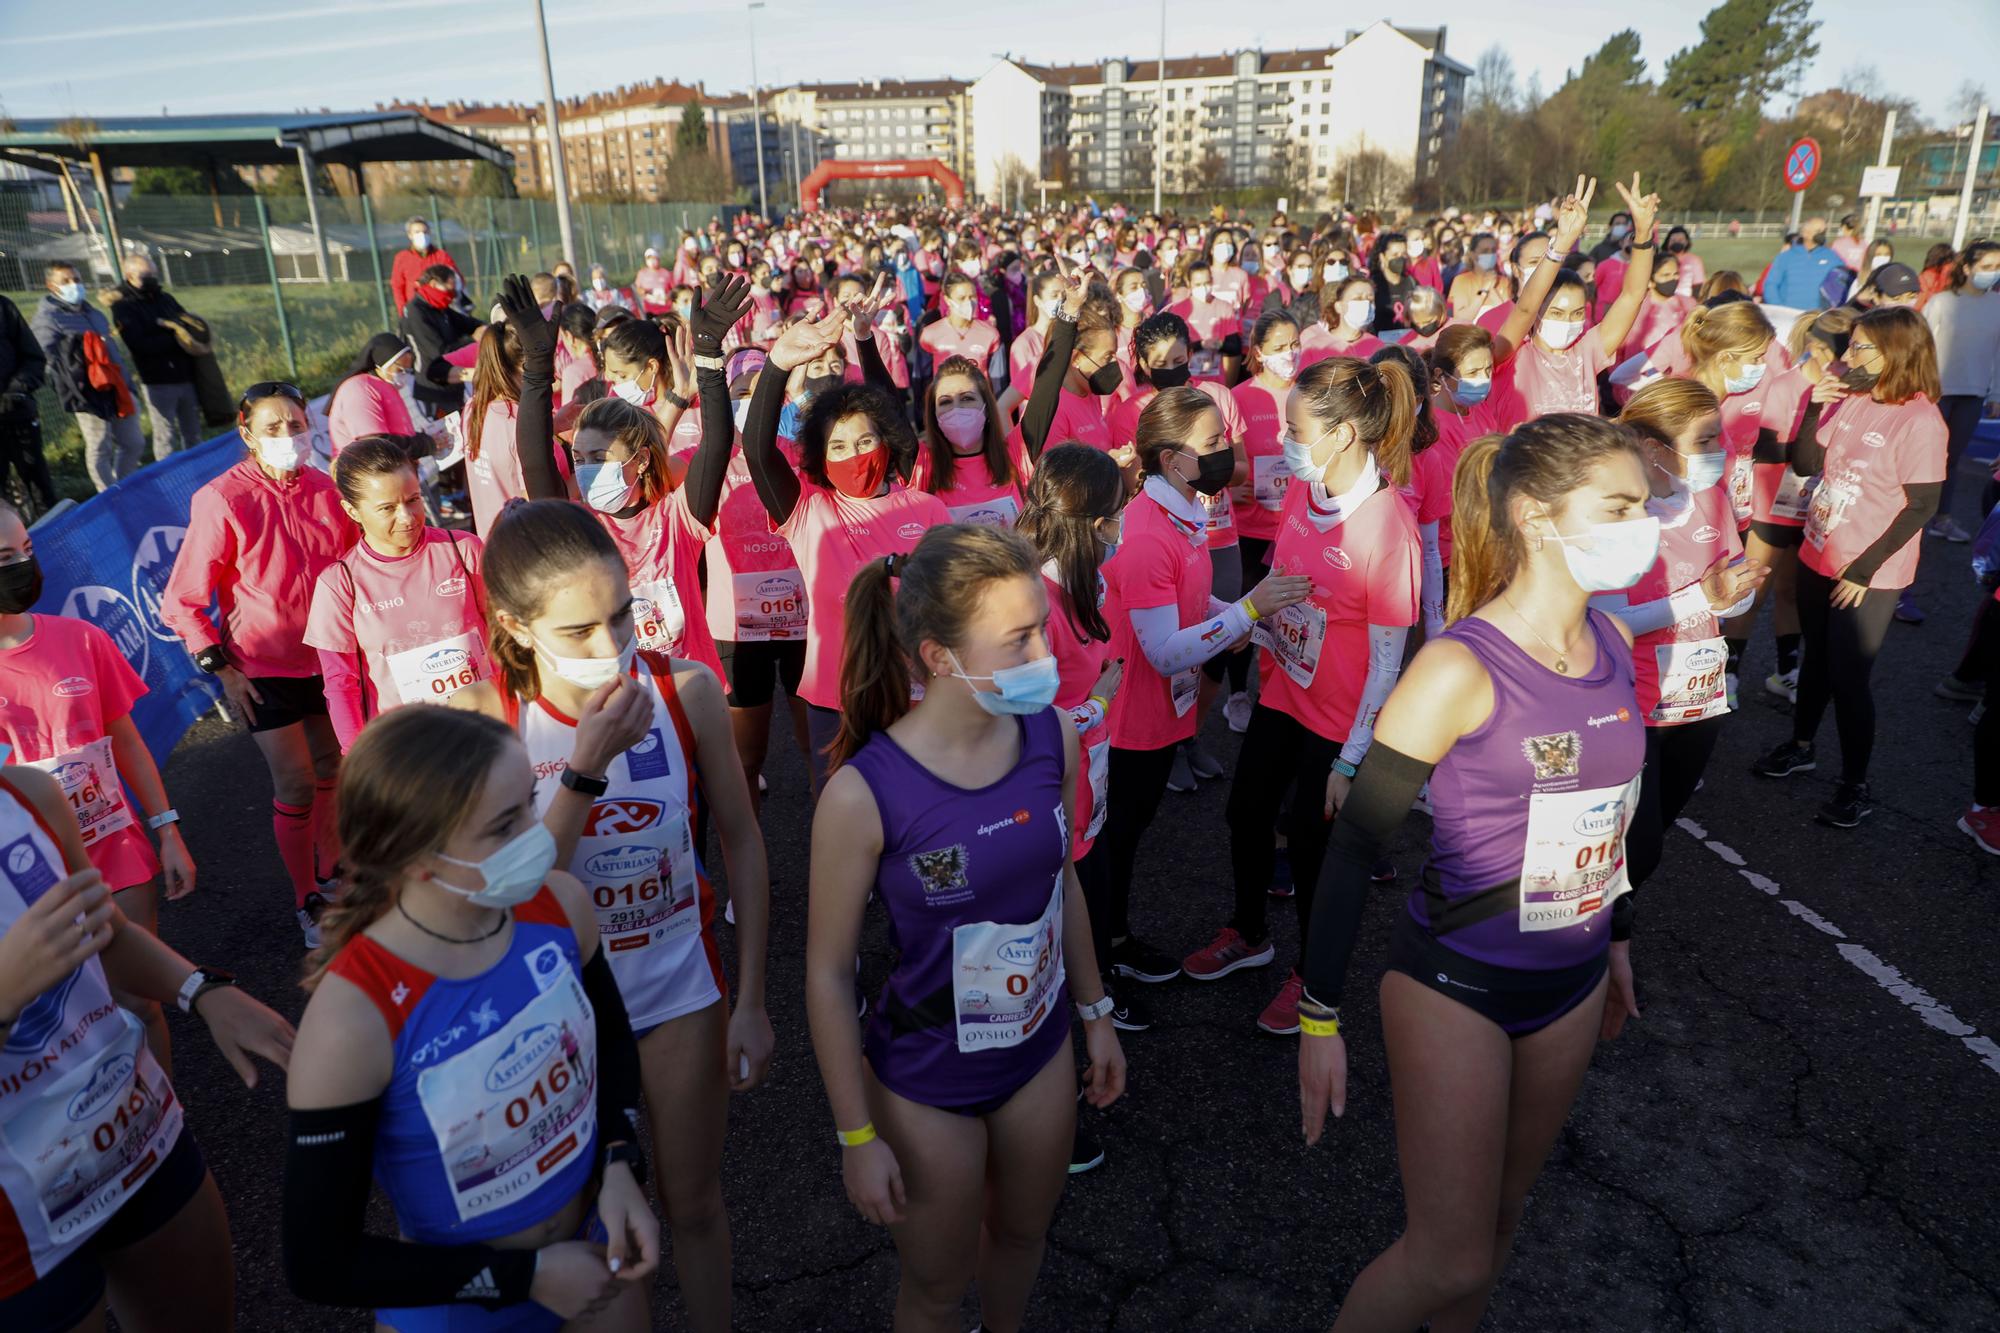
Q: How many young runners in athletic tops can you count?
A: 5